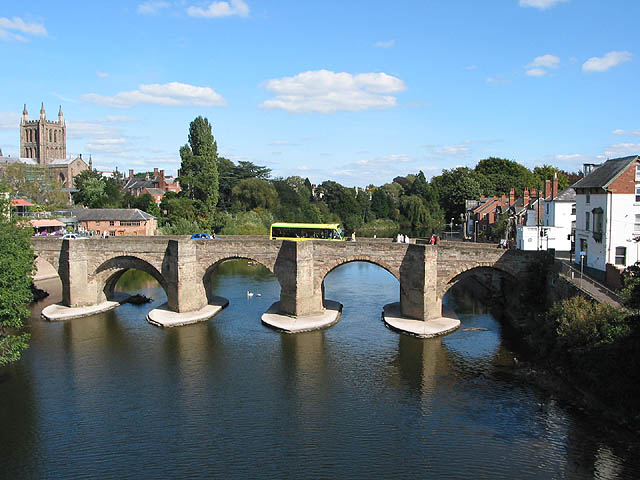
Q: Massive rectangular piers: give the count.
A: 4